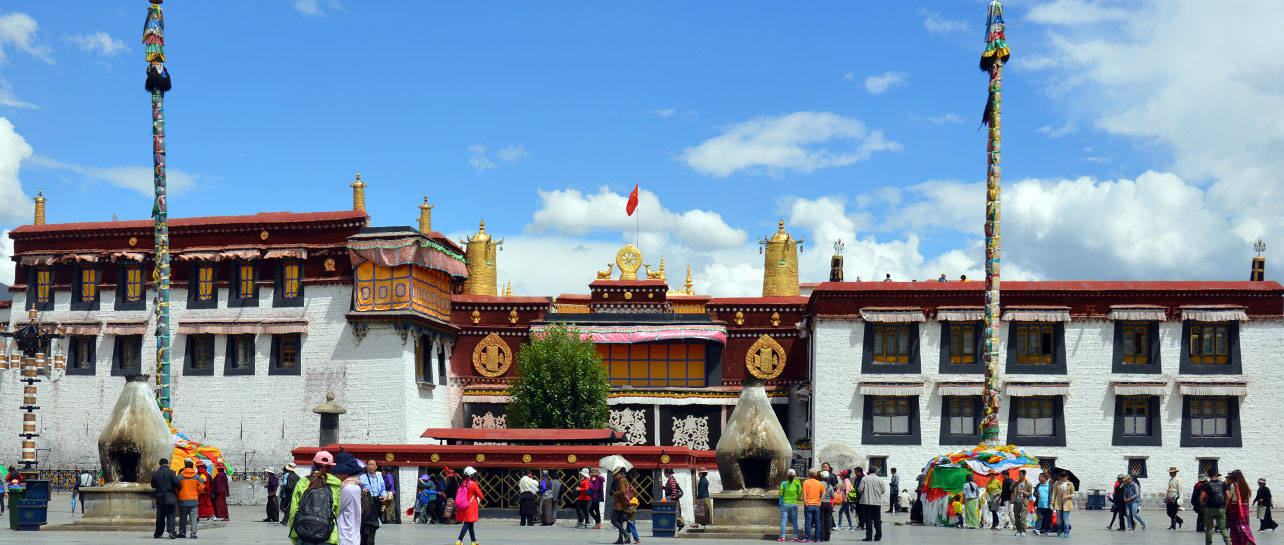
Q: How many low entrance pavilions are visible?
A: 1